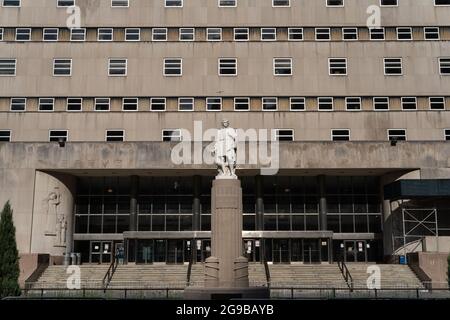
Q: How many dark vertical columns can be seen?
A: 4